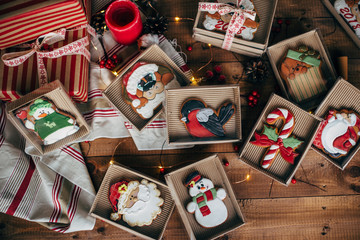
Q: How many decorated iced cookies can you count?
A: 10